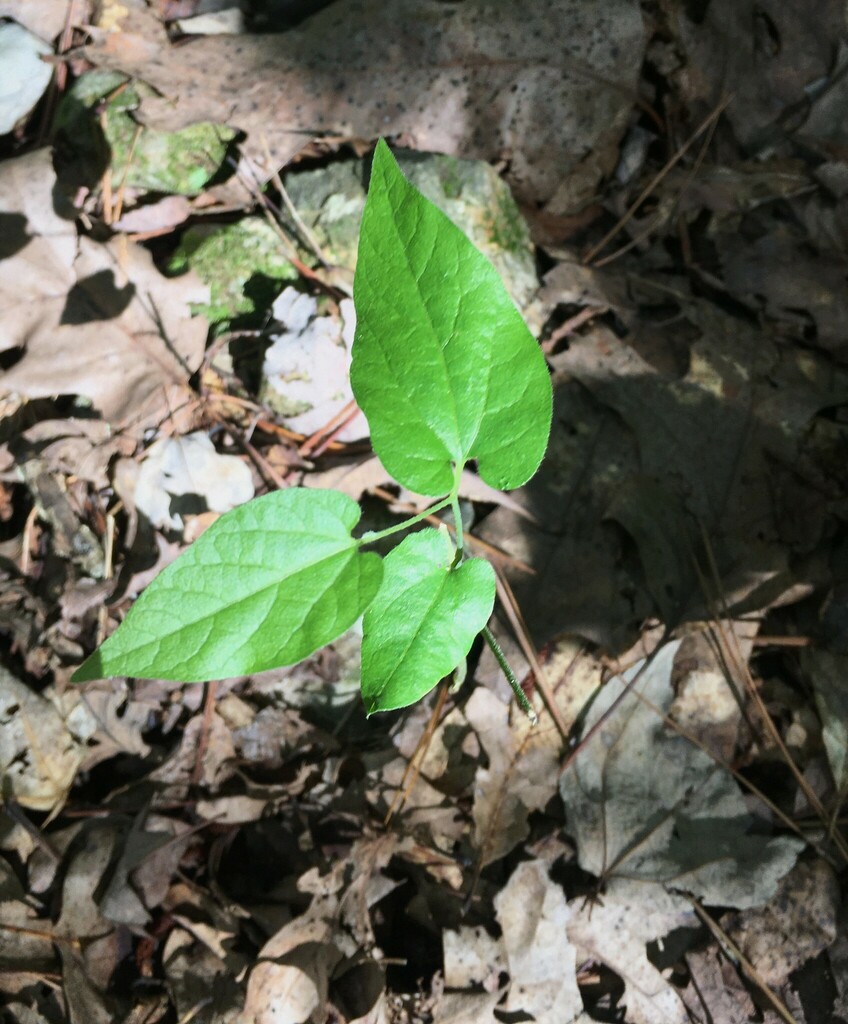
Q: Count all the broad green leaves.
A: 3